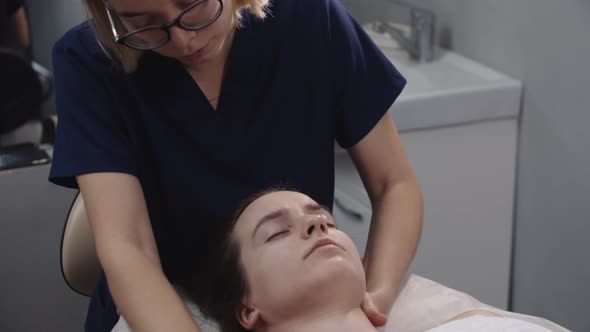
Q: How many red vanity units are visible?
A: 0